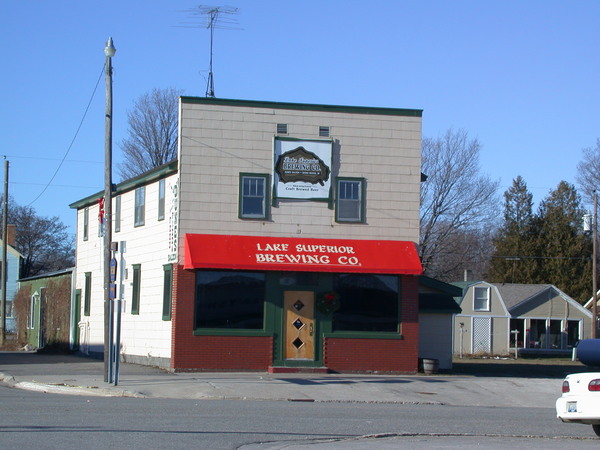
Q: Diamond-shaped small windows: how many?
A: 3